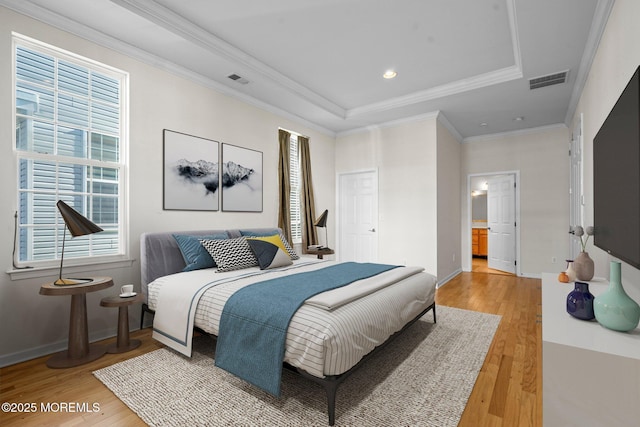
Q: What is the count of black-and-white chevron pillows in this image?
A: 2